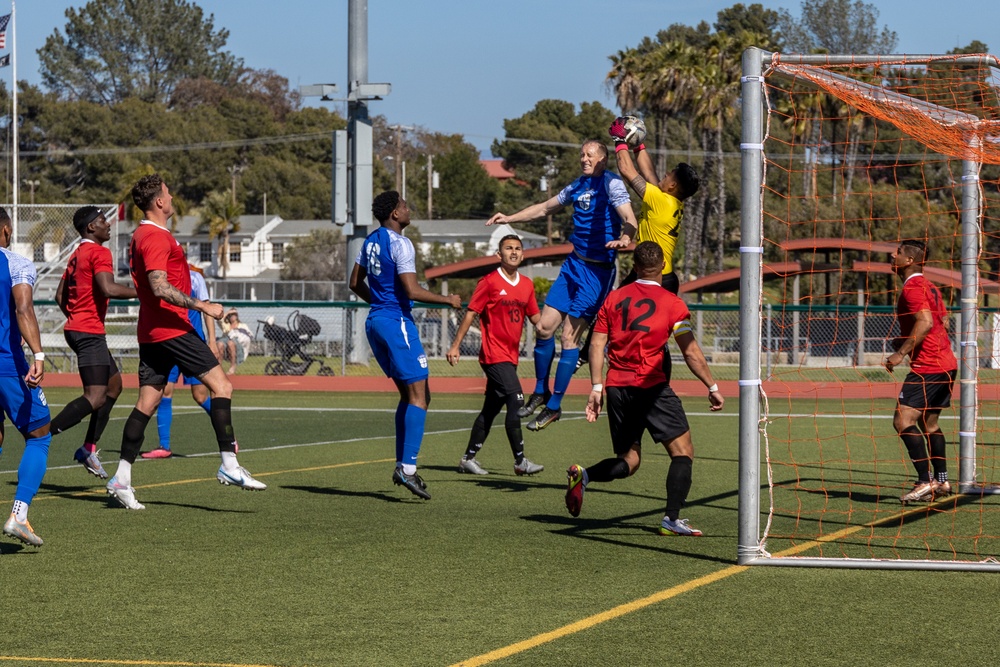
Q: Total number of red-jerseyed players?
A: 5